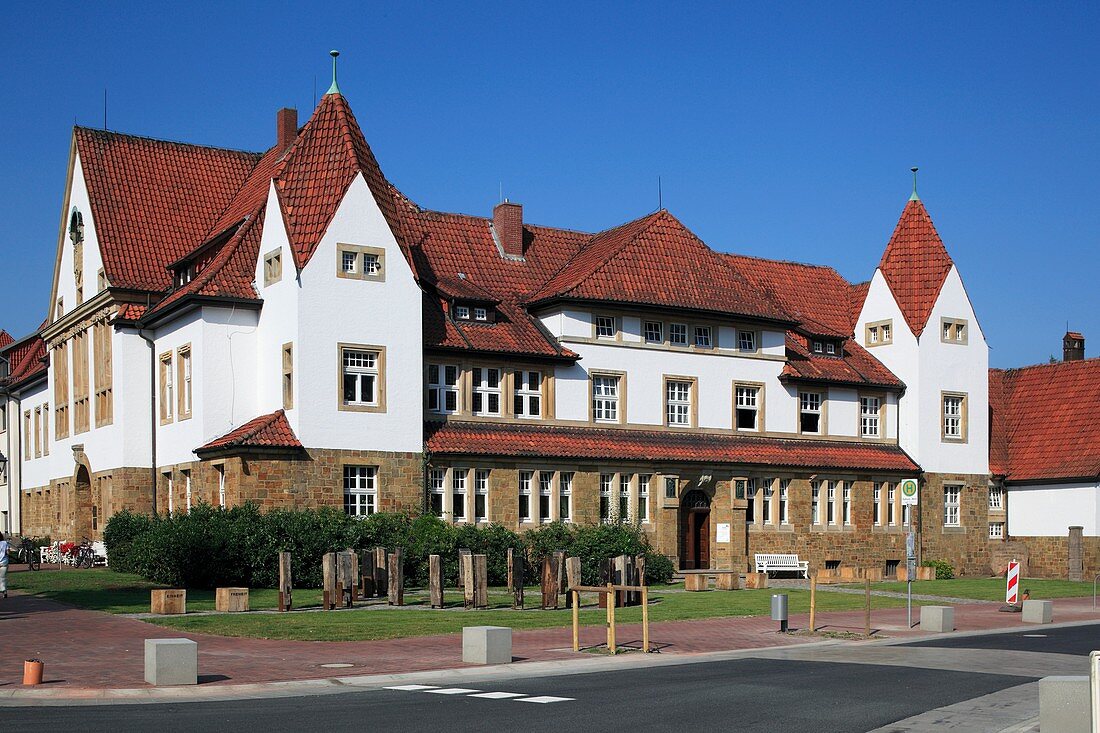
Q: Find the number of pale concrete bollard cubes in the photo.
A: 5